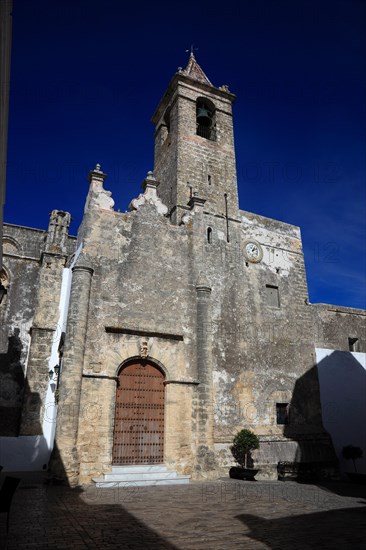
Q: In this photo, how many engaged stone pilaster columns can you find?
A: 2